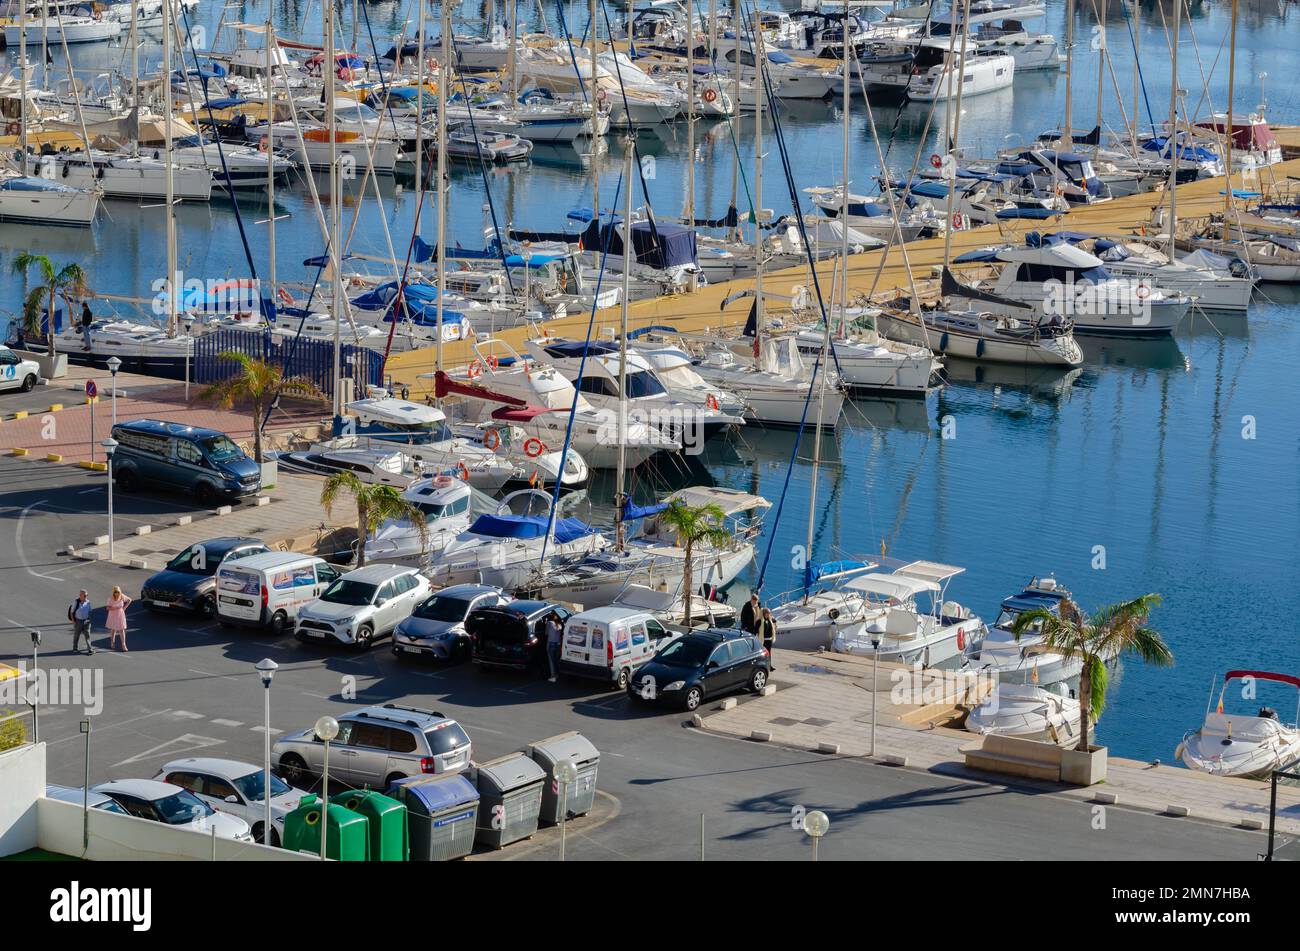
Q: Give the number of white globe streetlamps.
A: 3